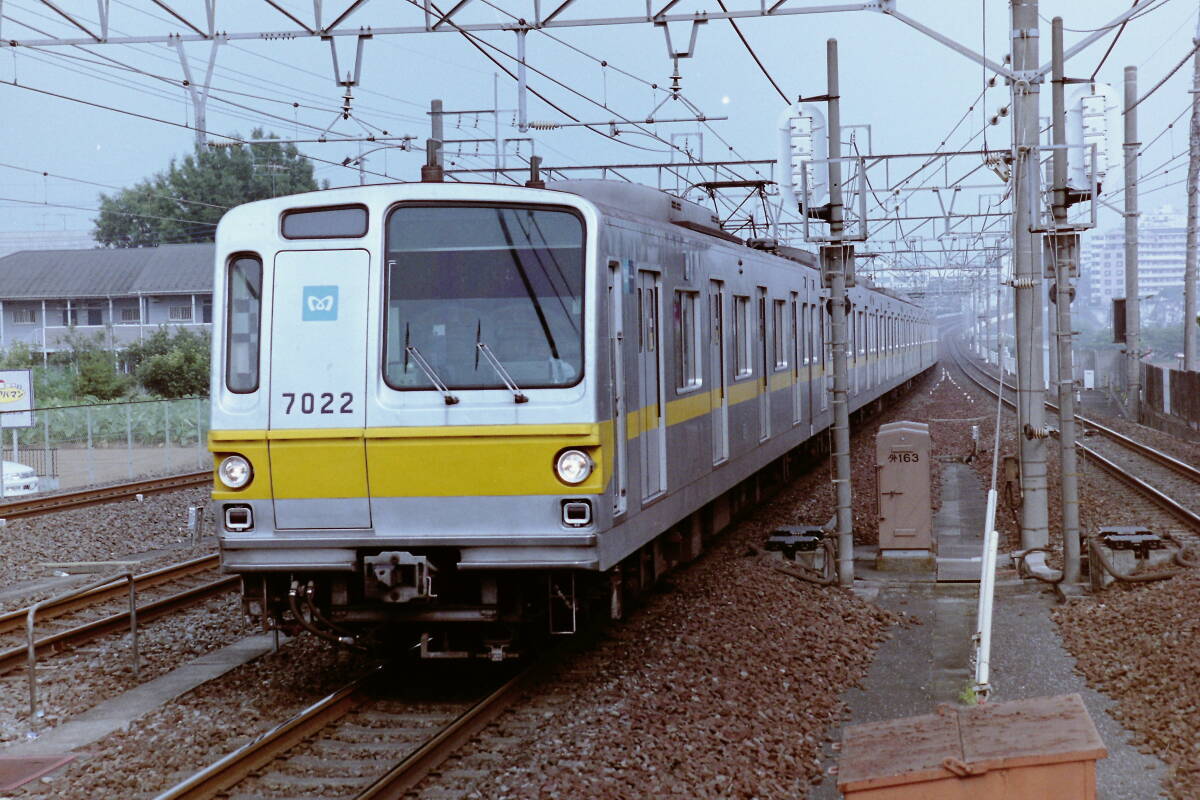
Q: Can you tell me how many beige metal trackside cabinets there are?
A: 1